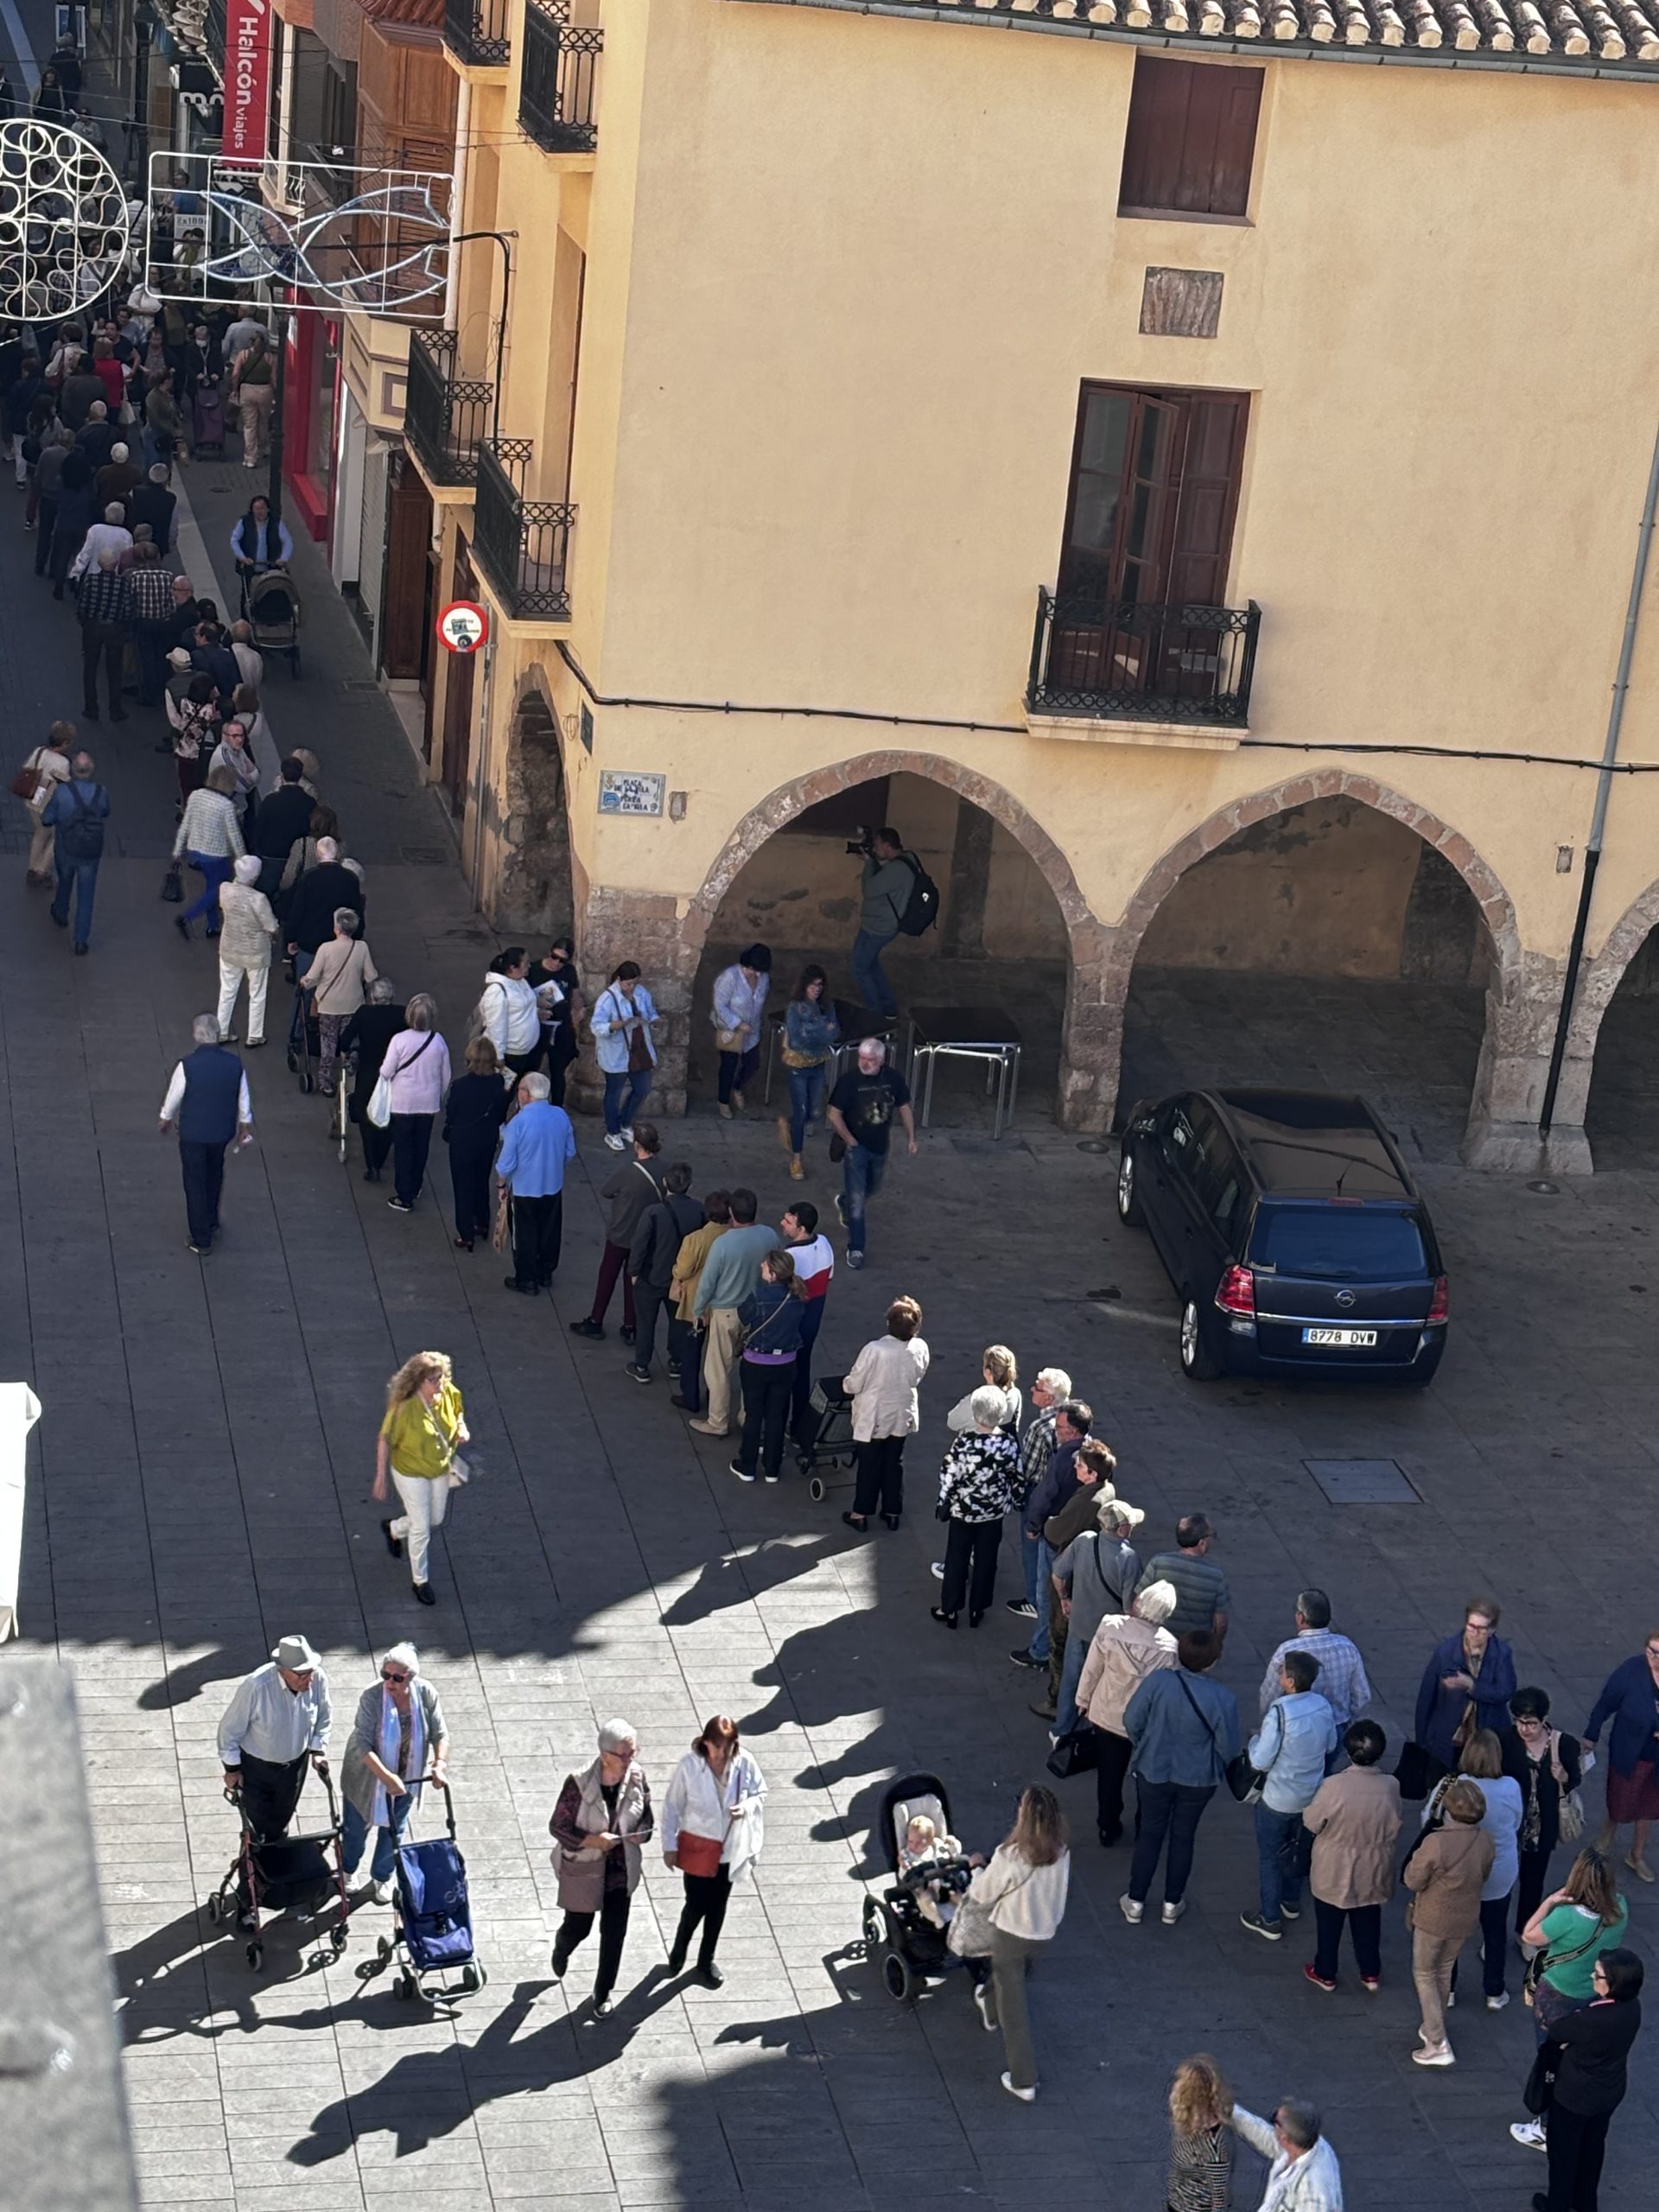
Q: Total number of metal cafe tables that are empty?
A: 1